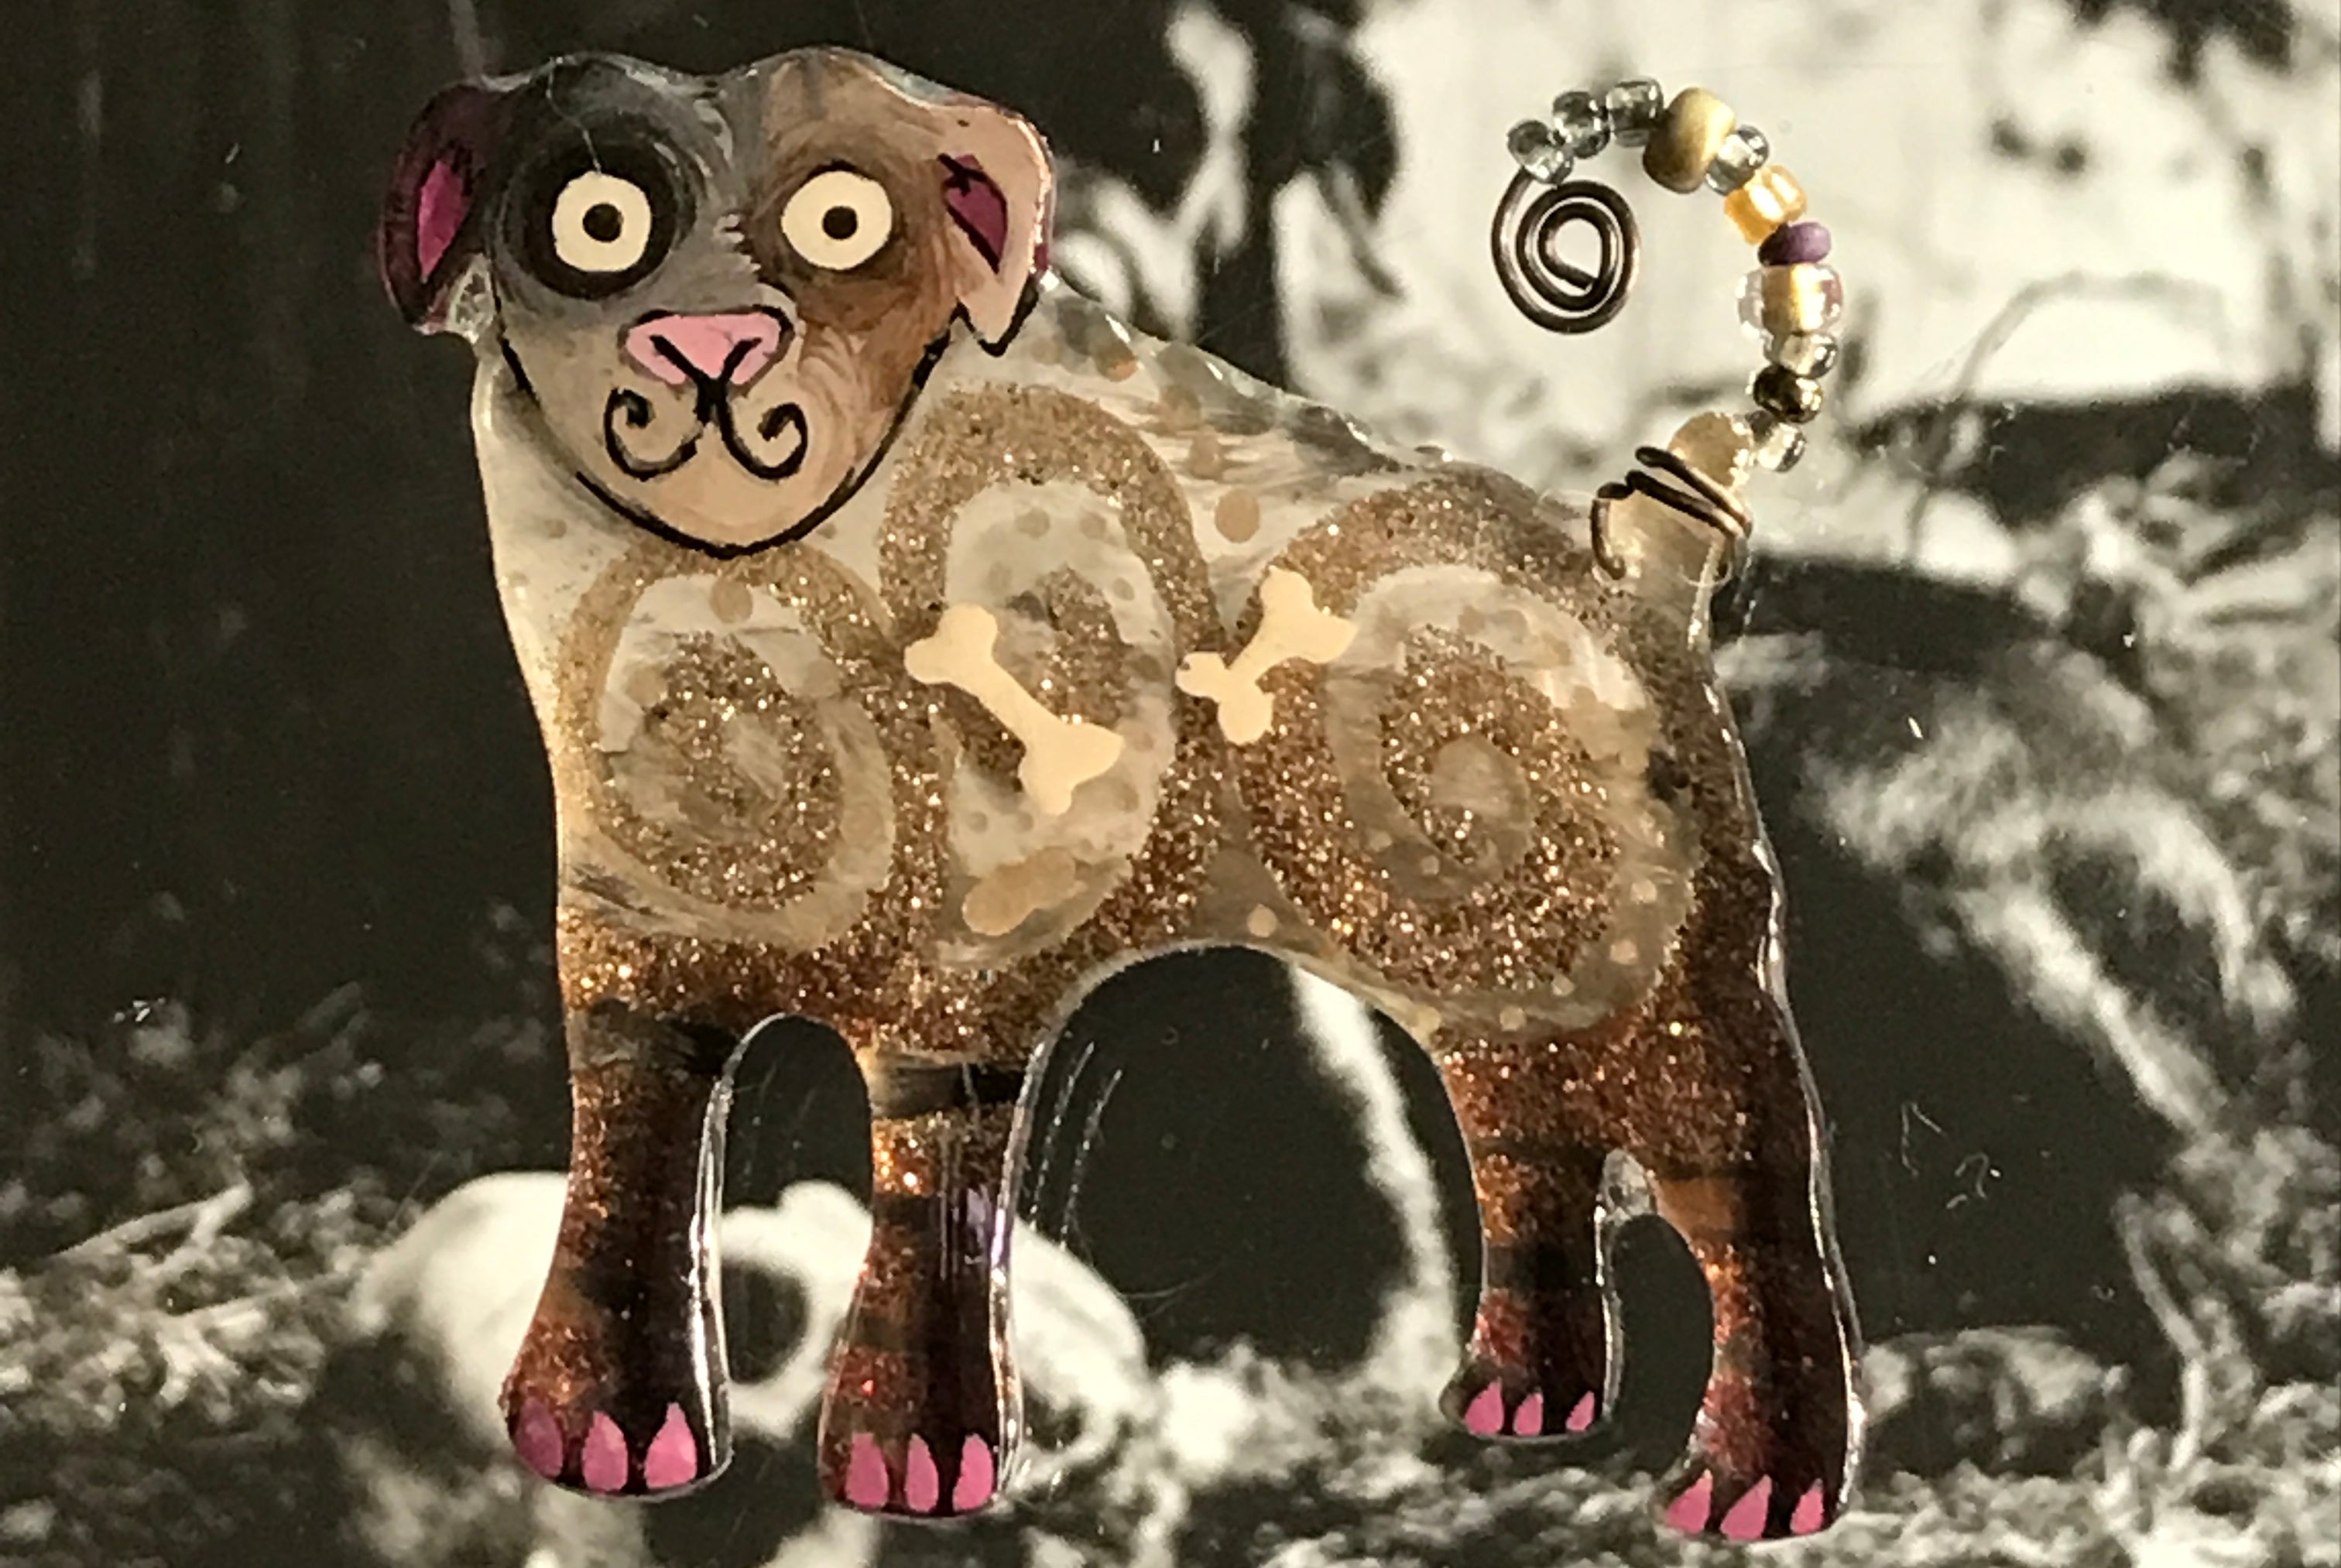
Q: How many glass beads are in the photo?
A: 11